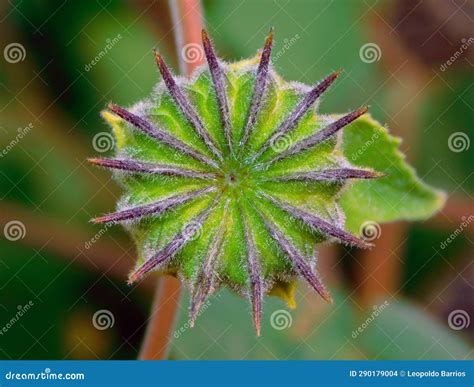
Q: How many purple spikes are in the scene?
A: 14